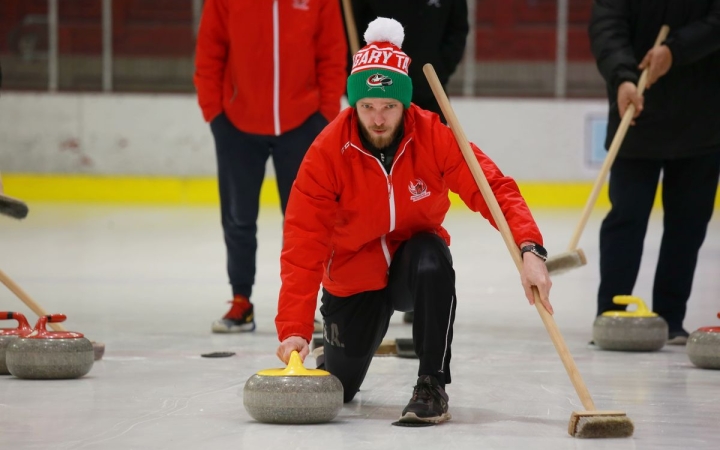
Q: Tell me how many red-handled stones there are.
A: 3